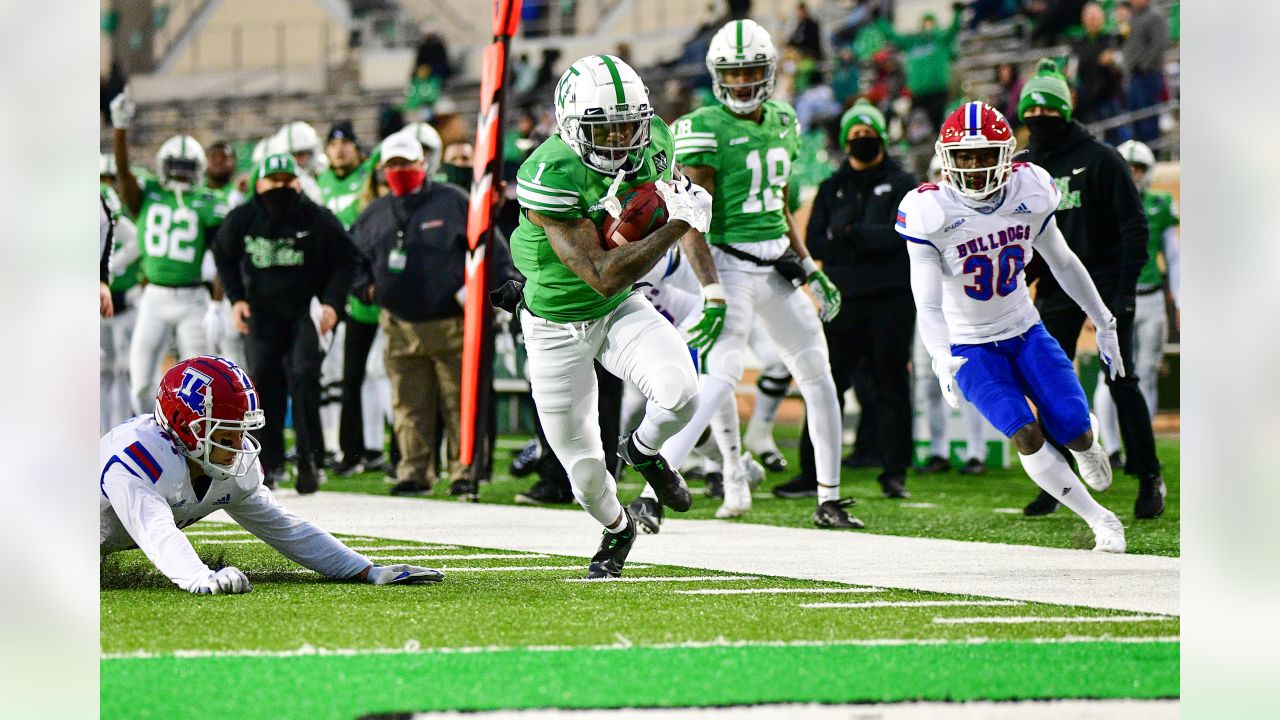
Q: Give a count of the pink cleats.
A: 0